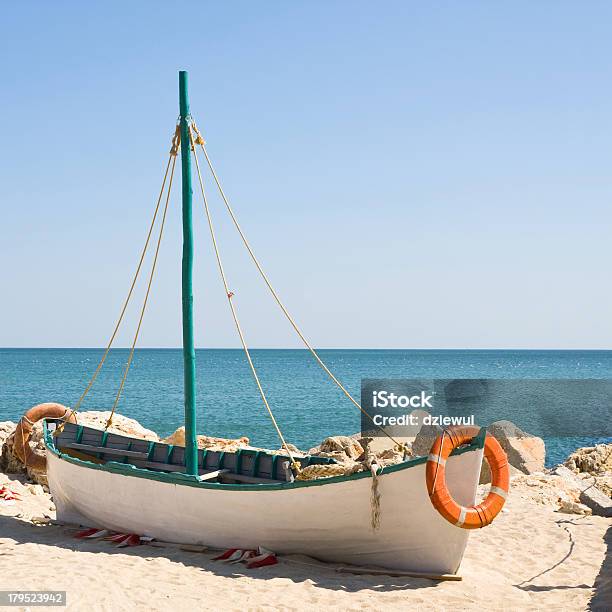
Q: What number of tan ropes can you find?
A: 4